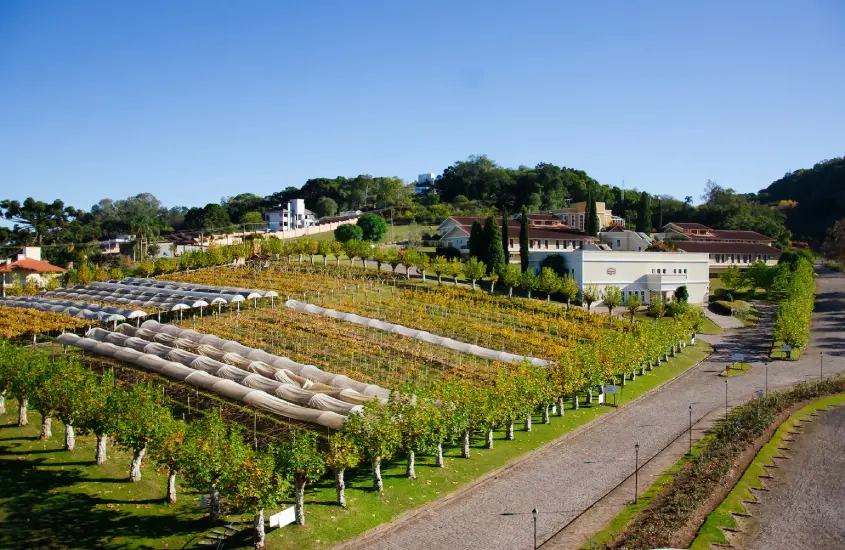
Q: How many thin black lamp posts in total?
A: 6